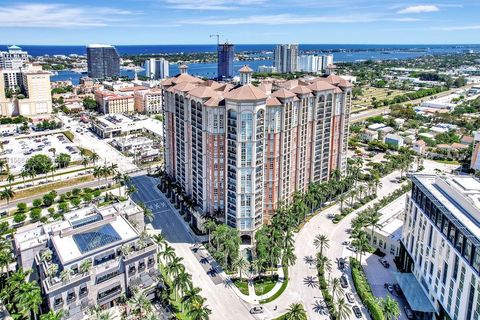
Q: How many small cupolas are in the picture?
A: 3